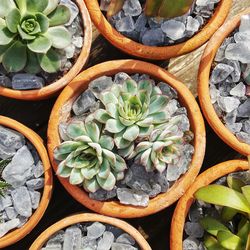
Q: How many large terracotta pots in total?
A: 7